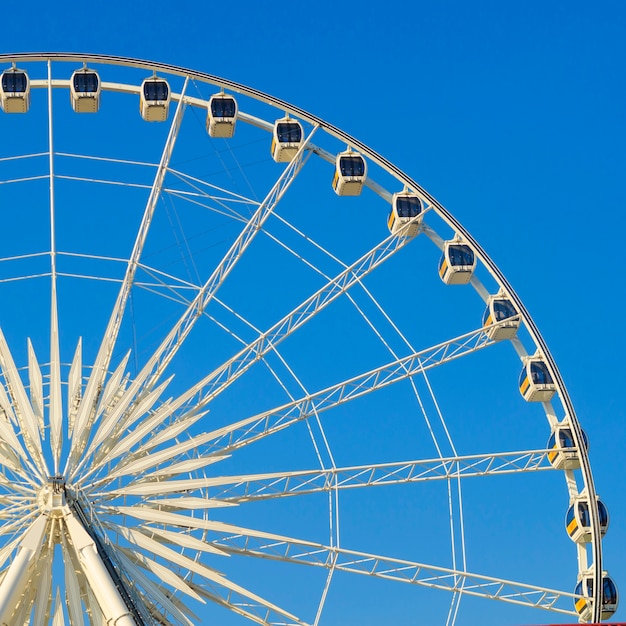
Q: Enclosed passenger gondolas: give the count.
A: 13